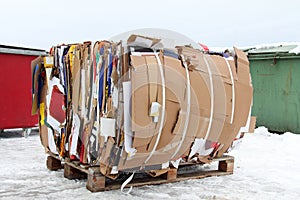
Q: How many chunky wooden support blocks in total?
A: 5